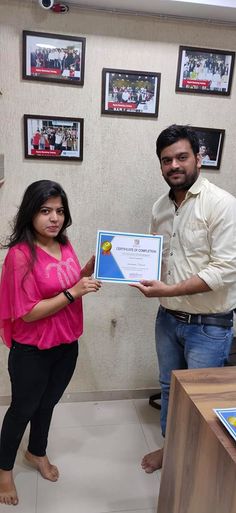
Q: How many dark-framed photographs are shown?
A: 5